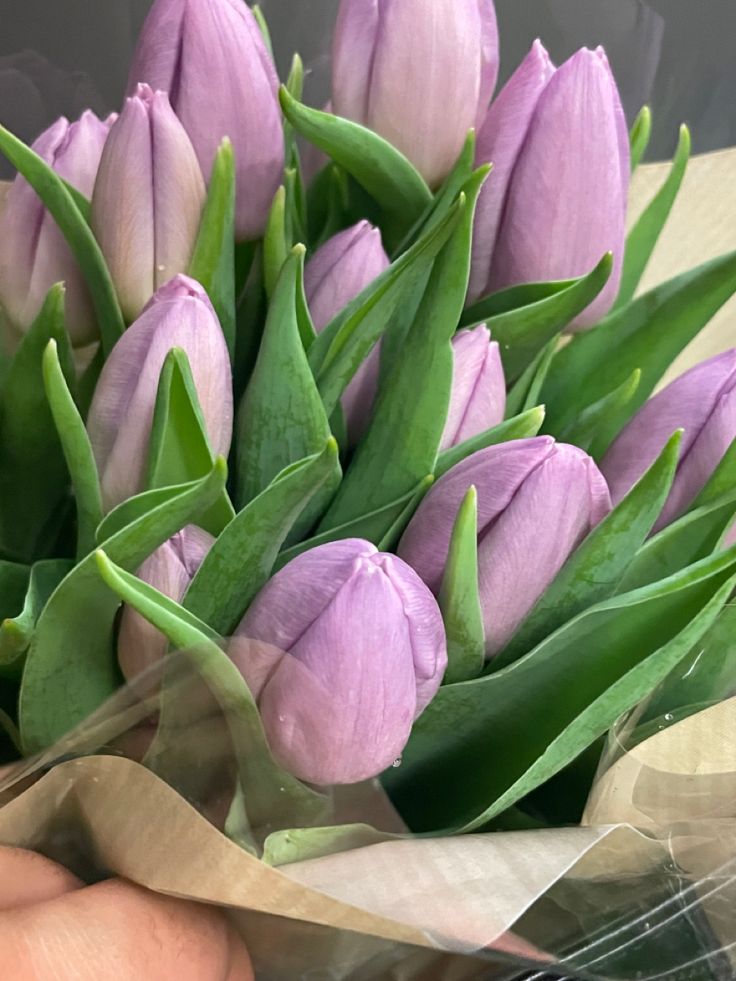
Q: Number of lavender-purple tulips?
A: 12